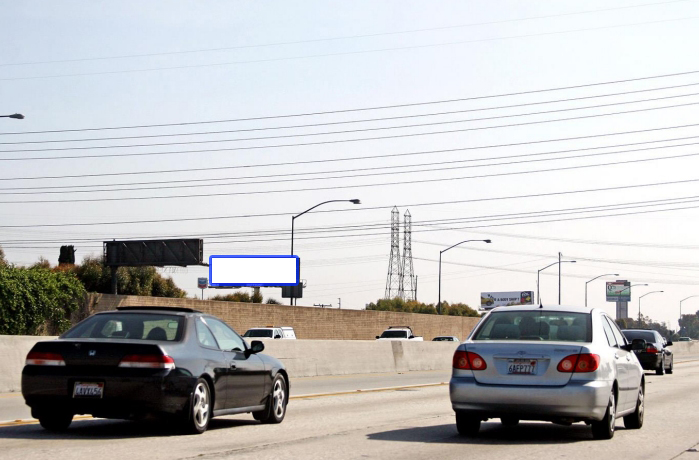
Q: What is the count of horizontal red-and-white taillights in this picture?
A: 2